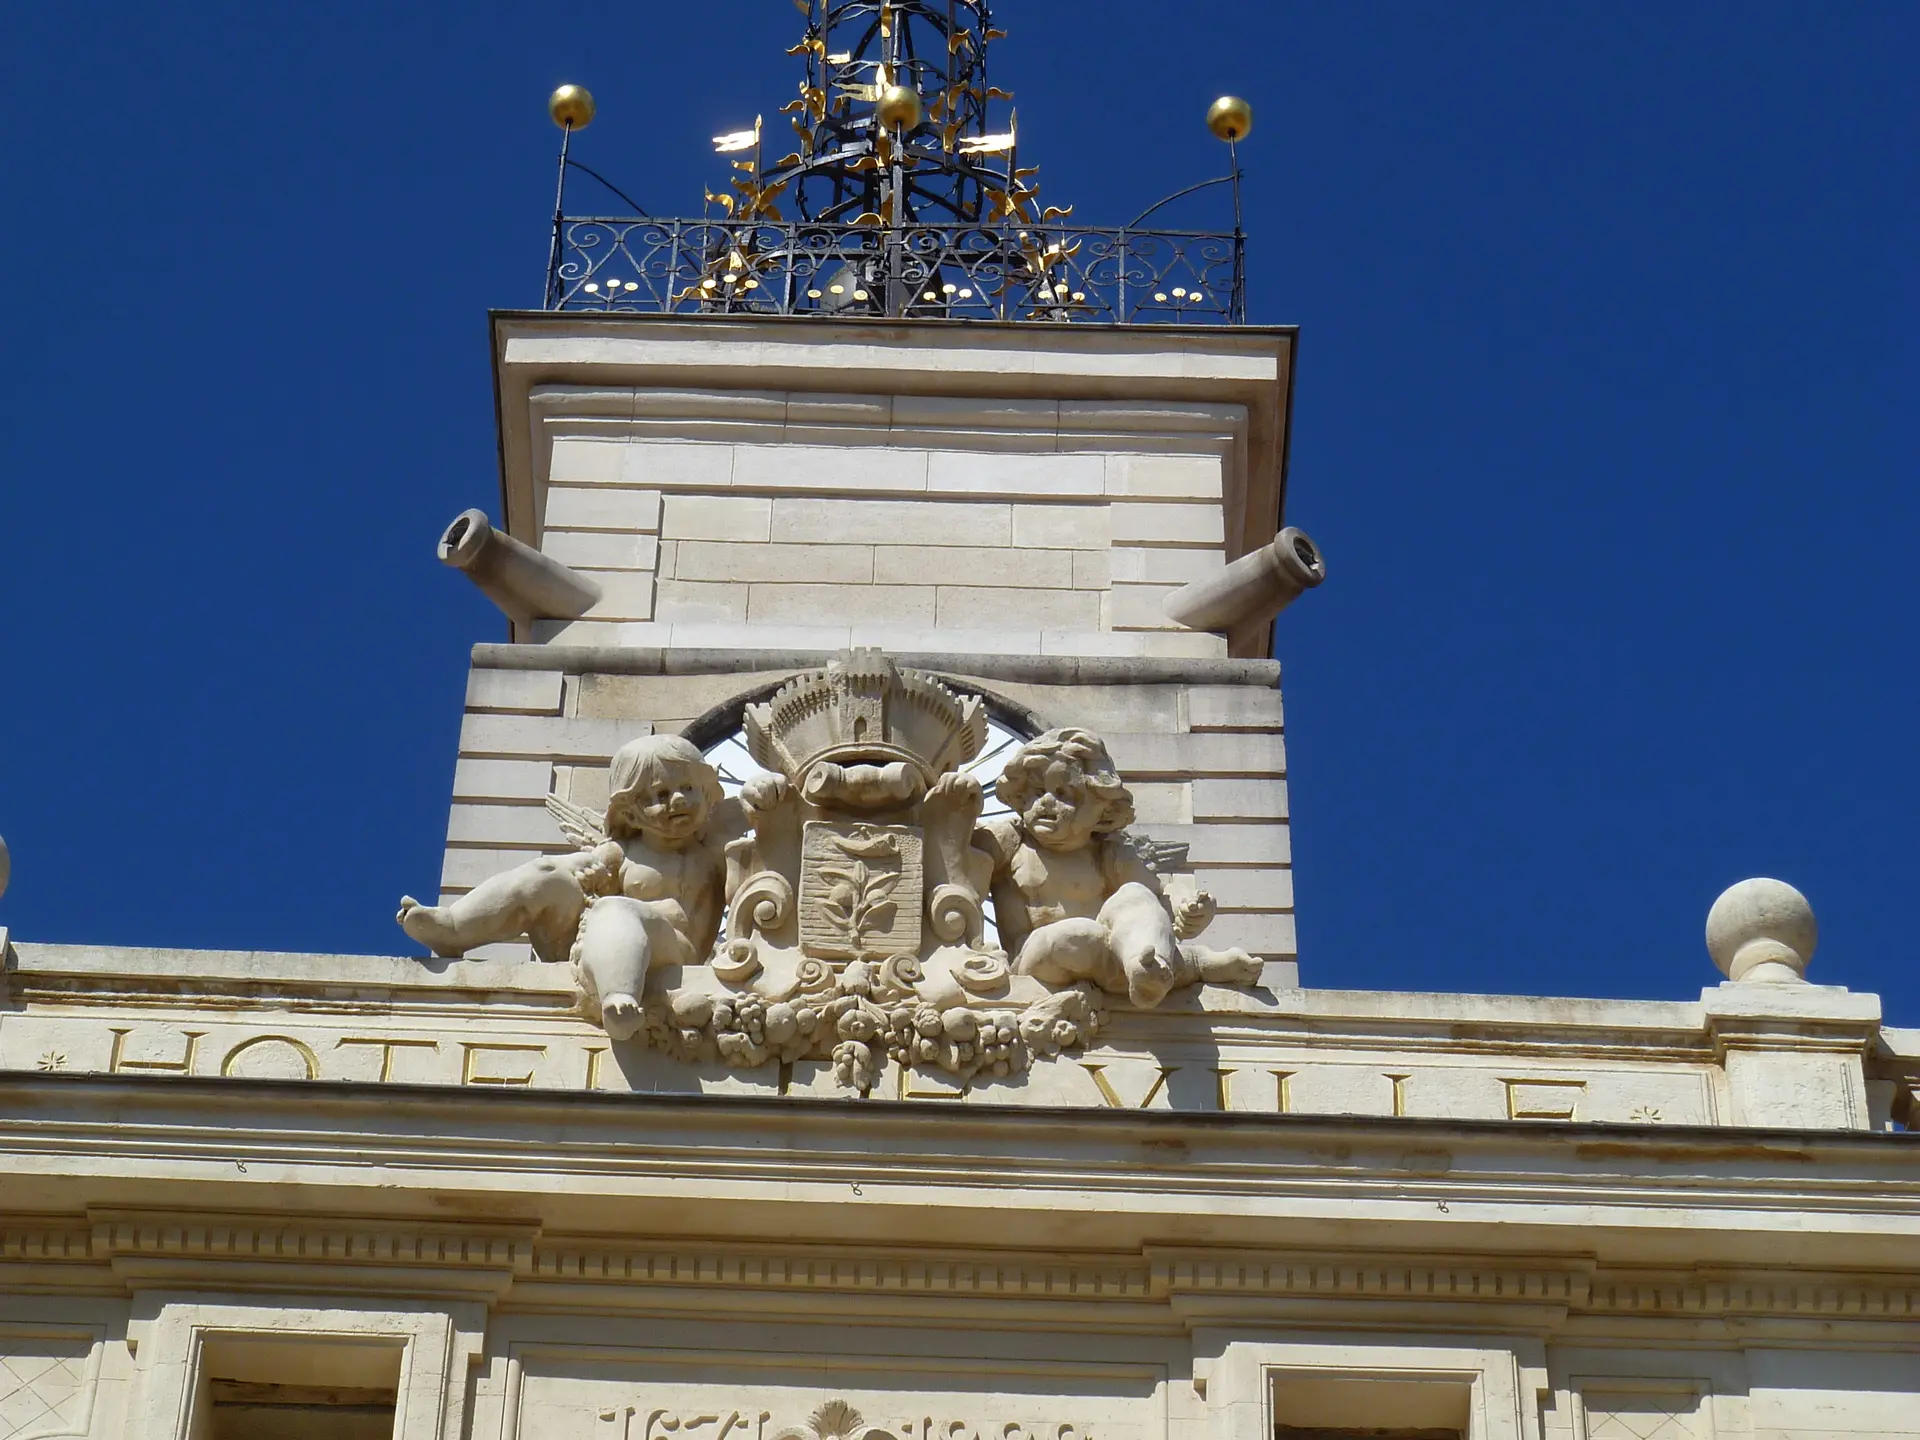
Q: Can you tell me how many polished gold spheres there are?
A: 3